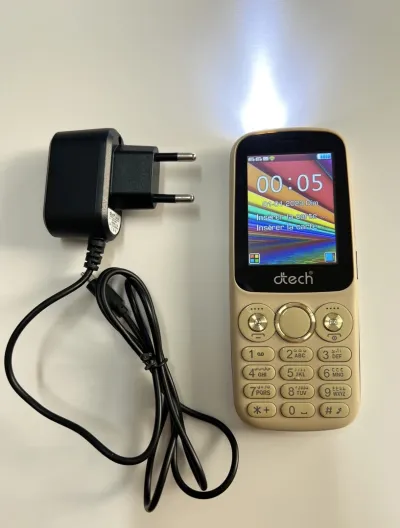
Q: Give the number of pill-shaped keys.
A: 12